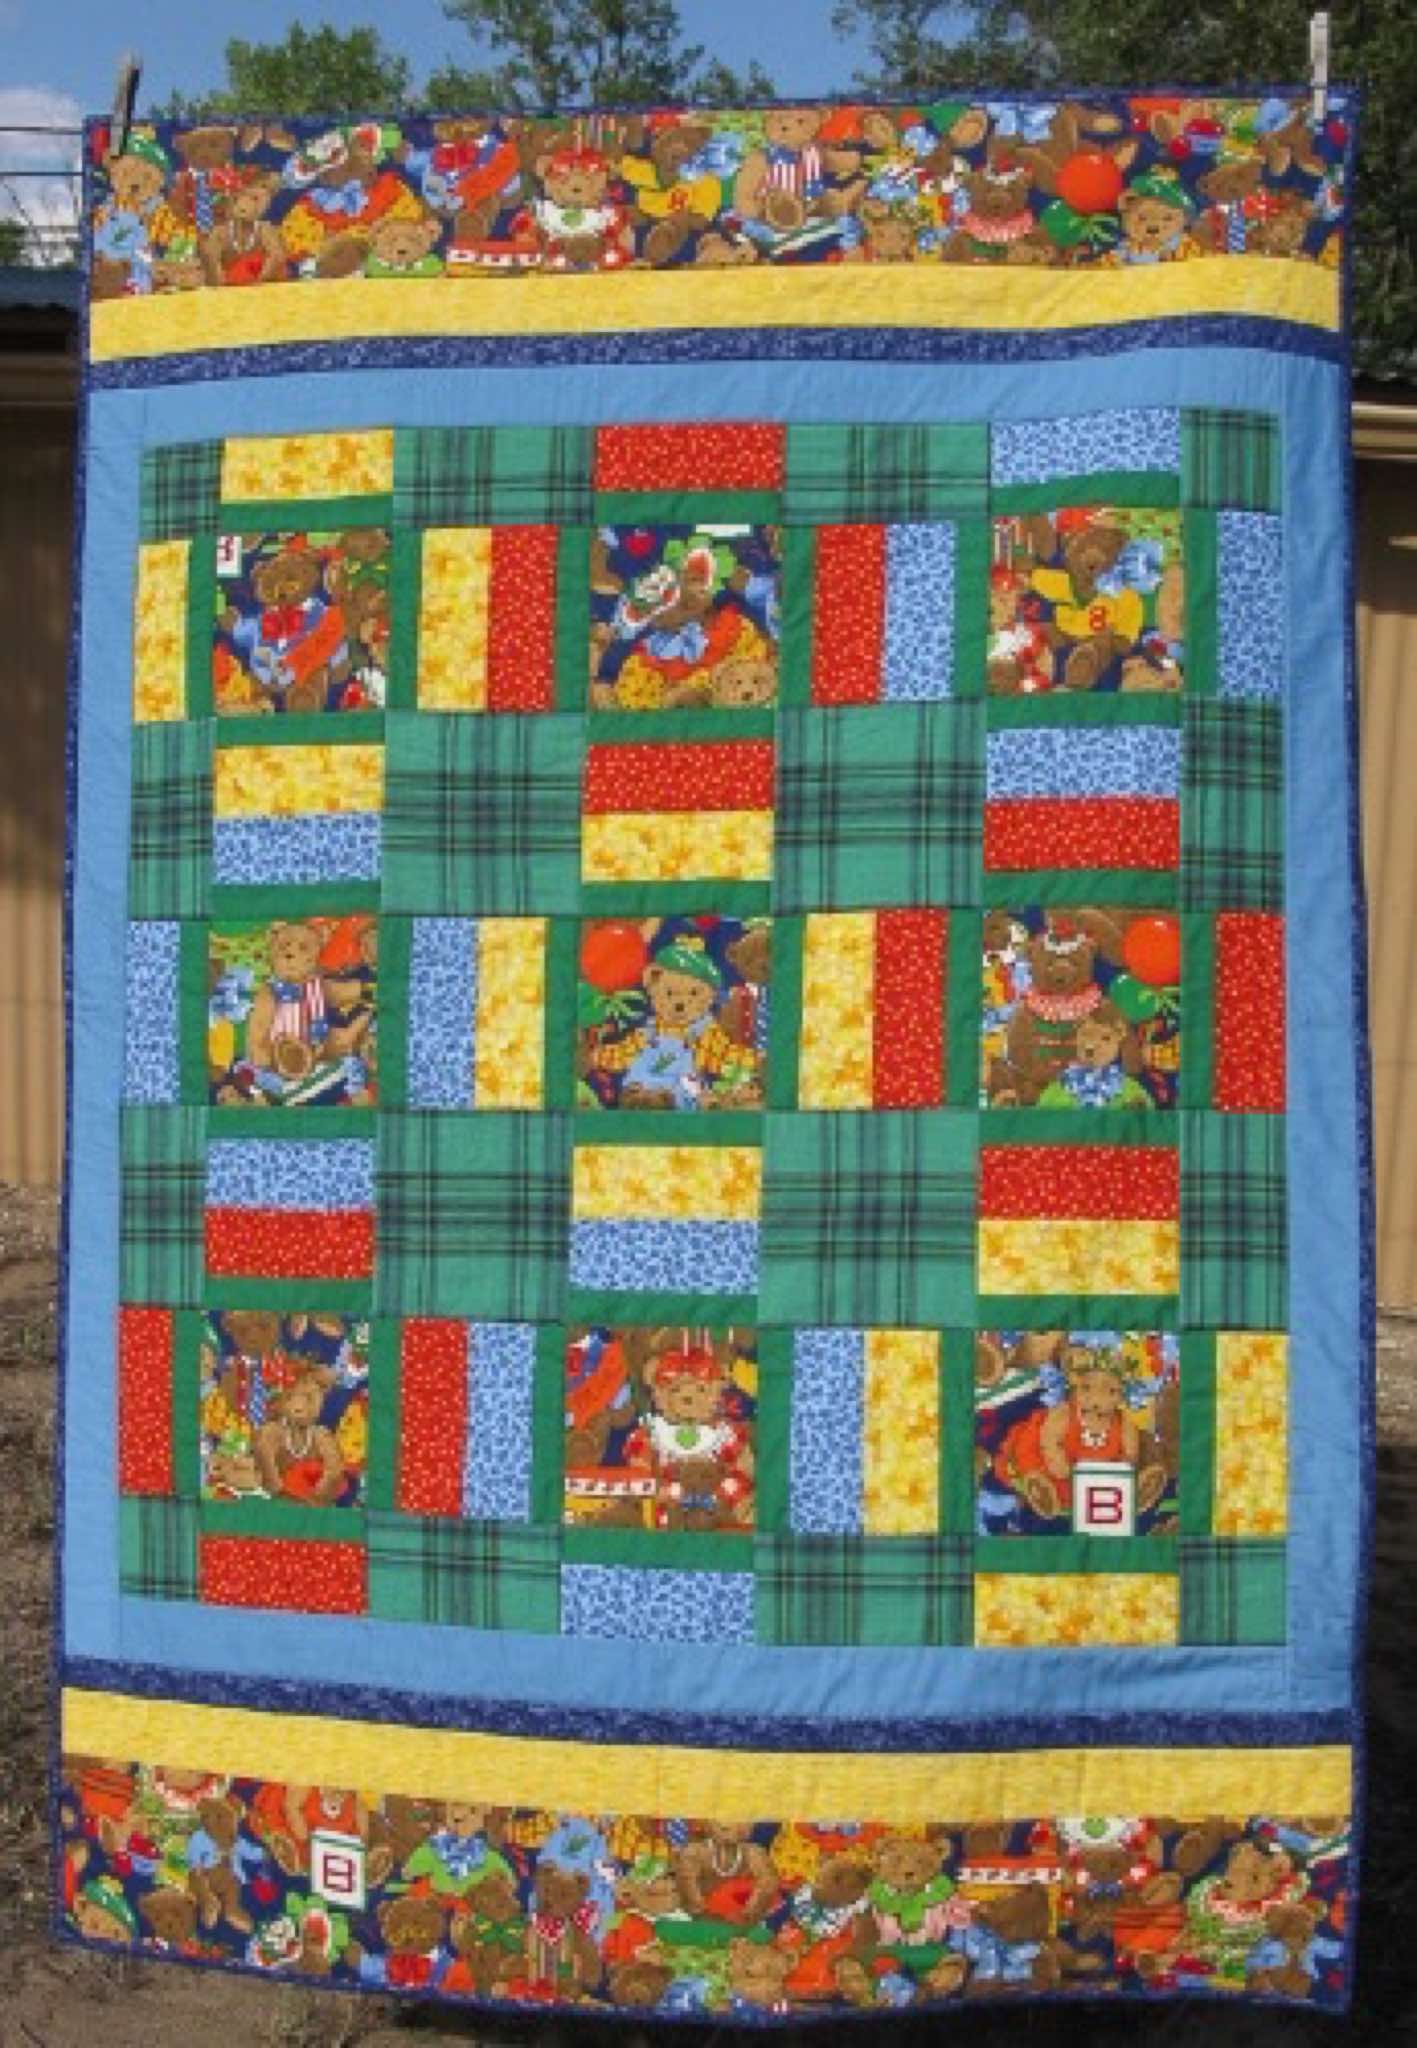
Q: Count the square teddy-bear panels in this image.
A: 9